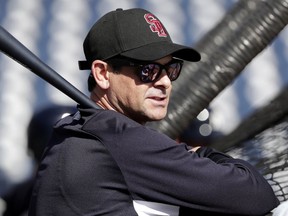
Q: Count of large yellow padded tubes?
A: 0